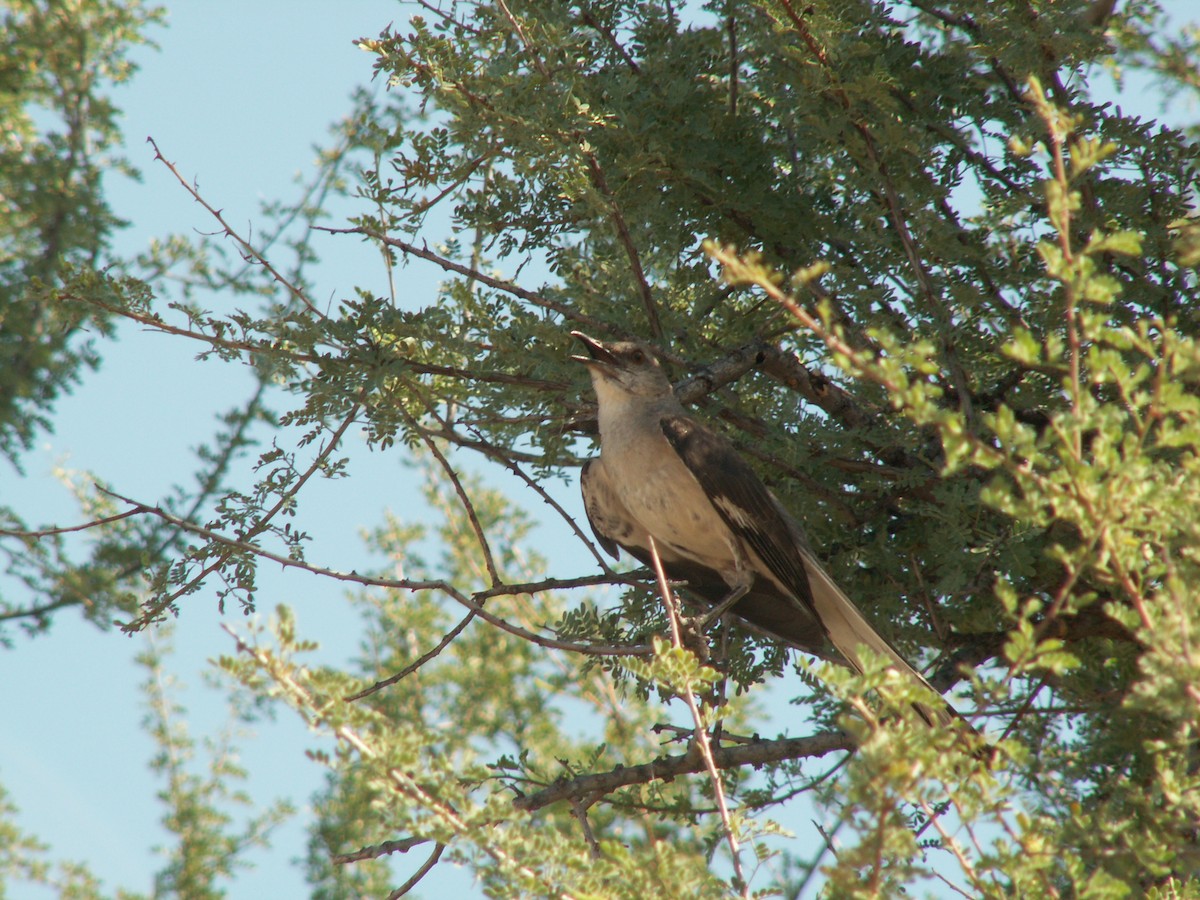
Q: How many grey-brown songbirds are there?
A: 1